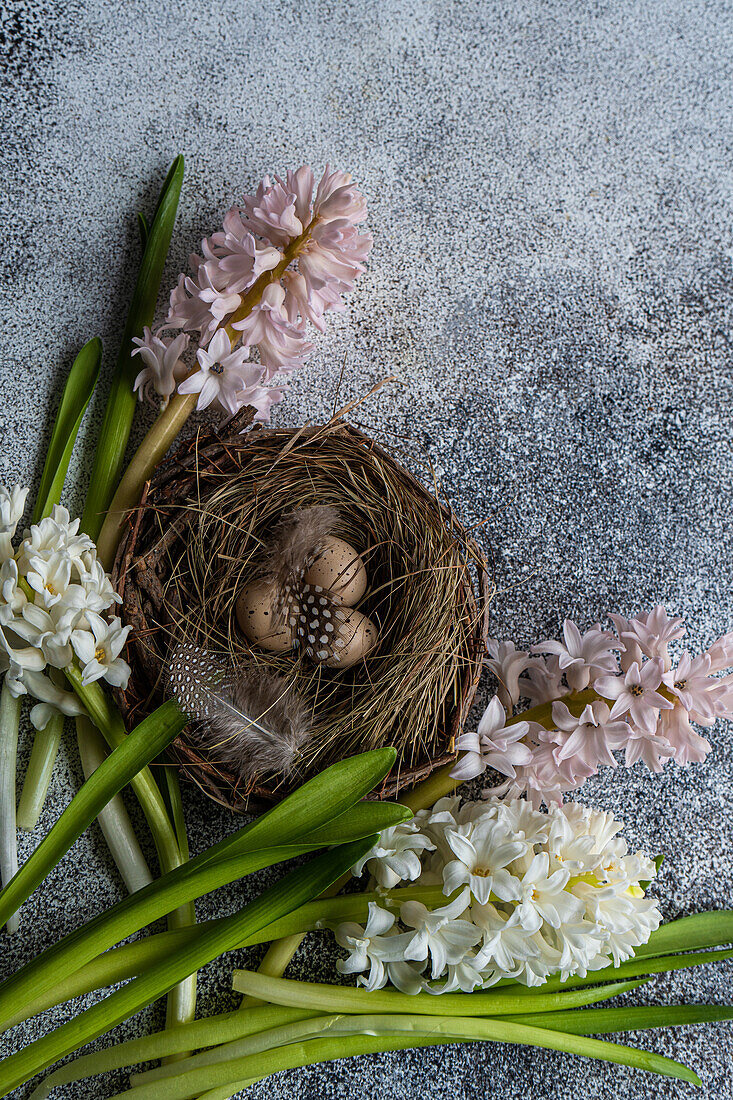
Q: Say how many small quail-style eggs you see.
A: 3